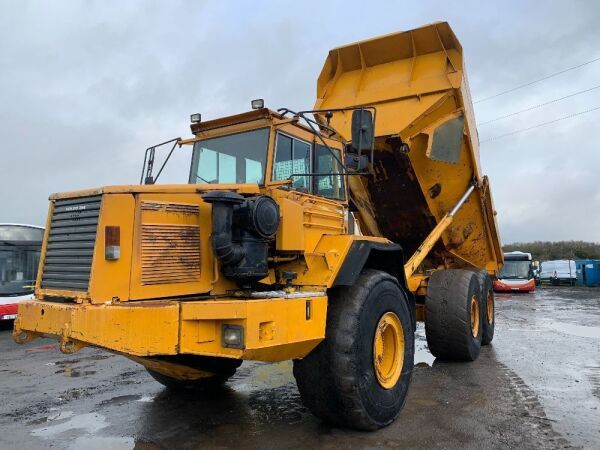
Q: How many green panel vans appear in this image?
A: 0